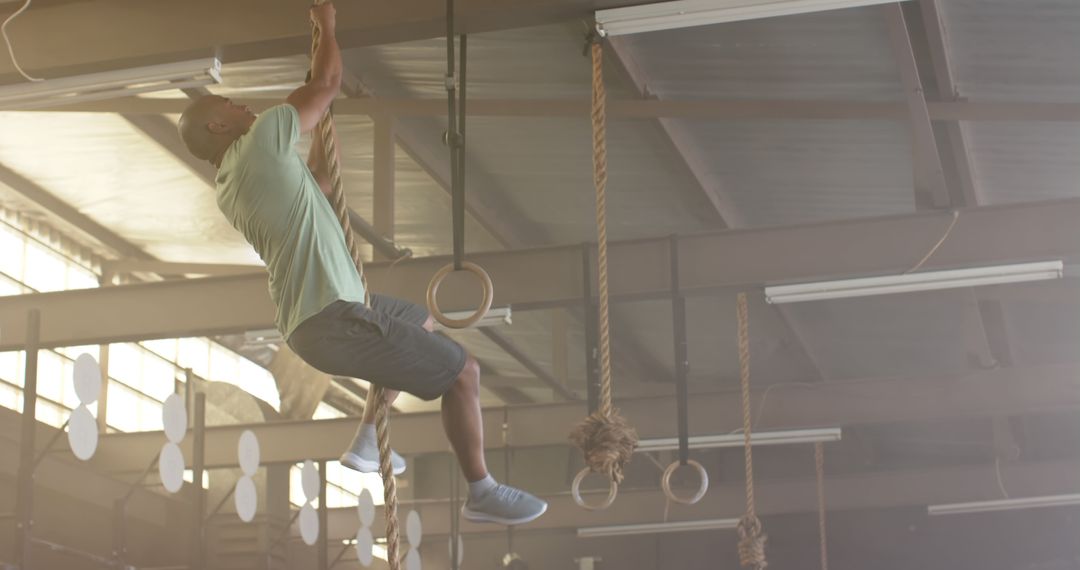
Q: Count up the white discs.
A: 13